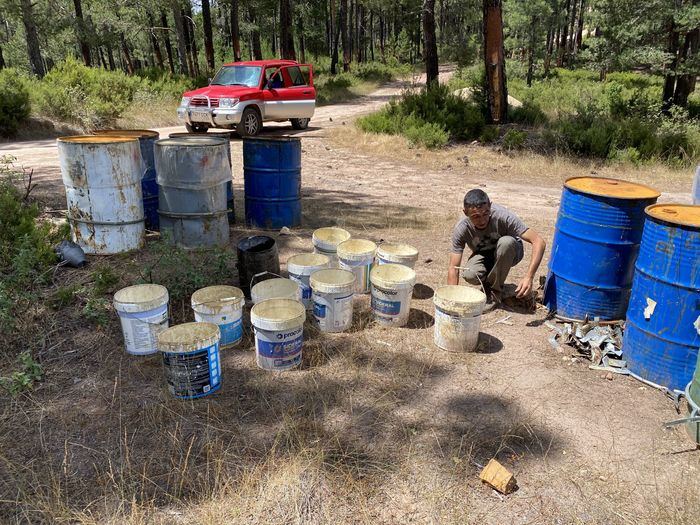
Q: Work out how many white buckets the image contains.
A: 12